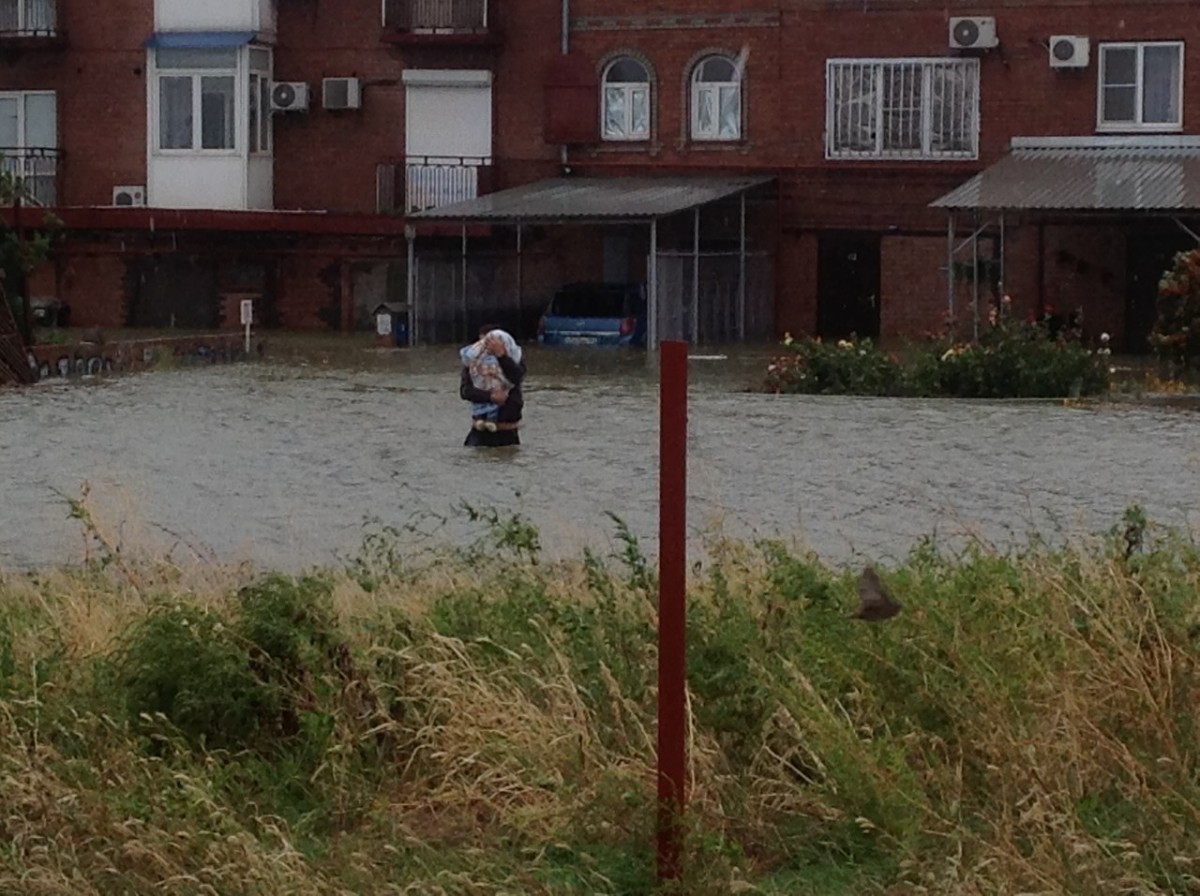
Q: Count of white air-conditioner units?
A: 5